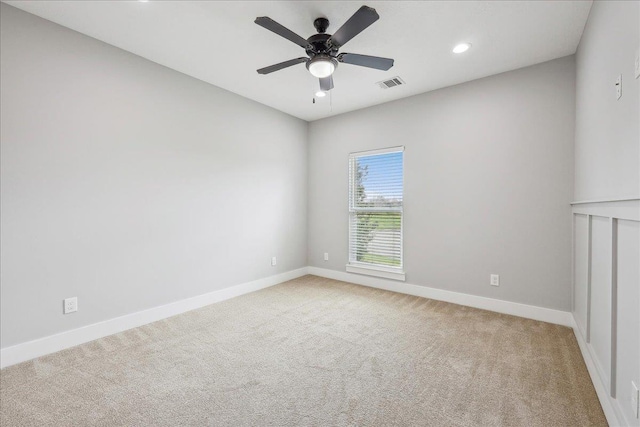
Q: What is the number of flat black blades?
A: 5